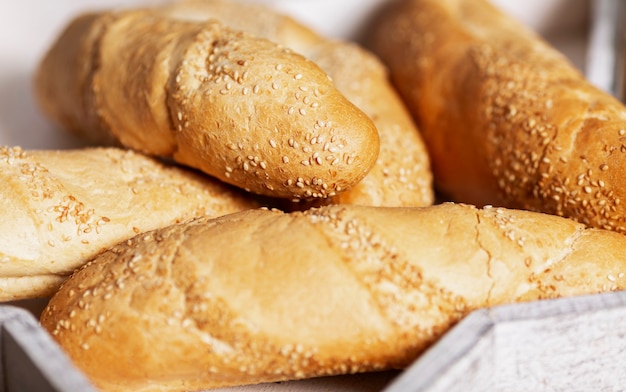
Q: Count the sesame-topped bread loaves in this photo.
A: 5